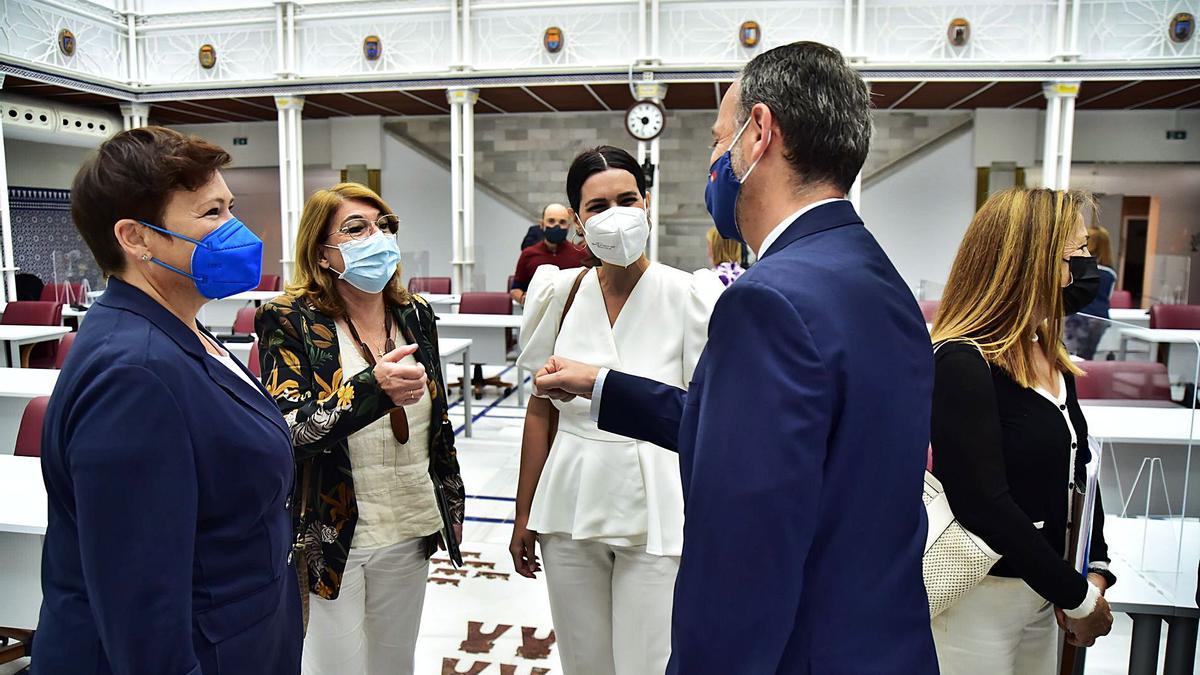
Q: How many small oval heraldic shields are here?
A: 7